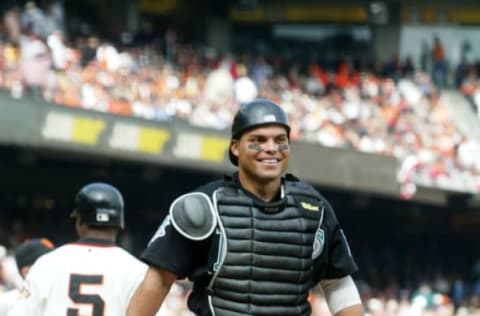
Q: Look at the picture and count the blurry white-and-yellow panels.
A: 3